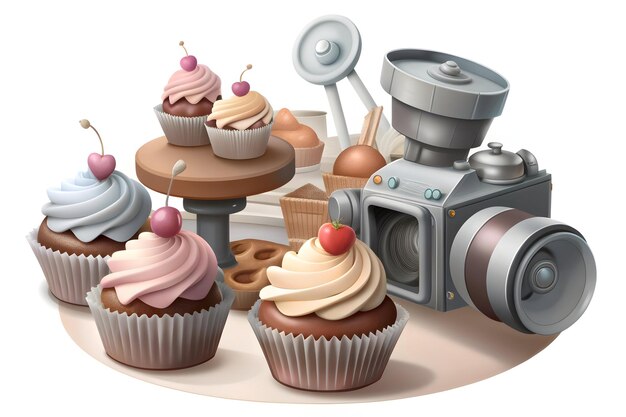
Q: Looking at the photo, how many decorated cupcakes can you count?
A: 5